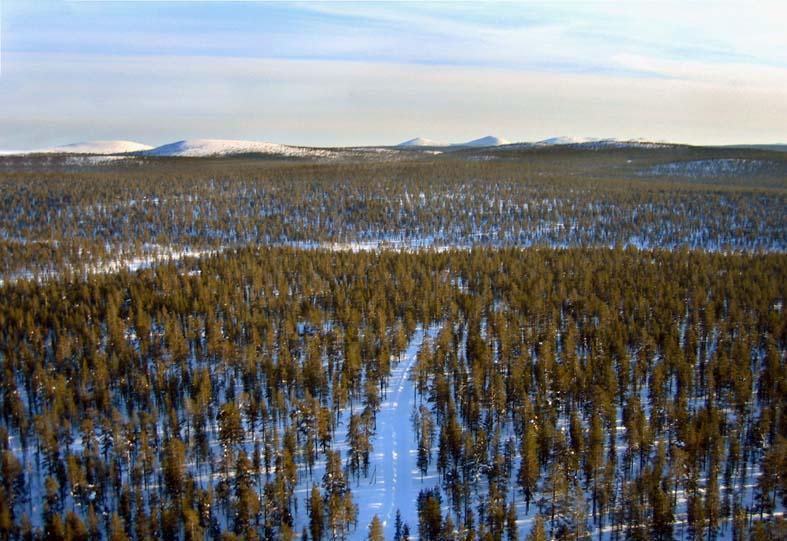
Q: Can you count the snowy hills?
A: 5